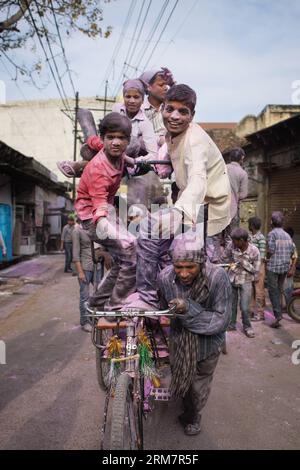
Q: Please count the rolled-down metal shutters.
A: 1